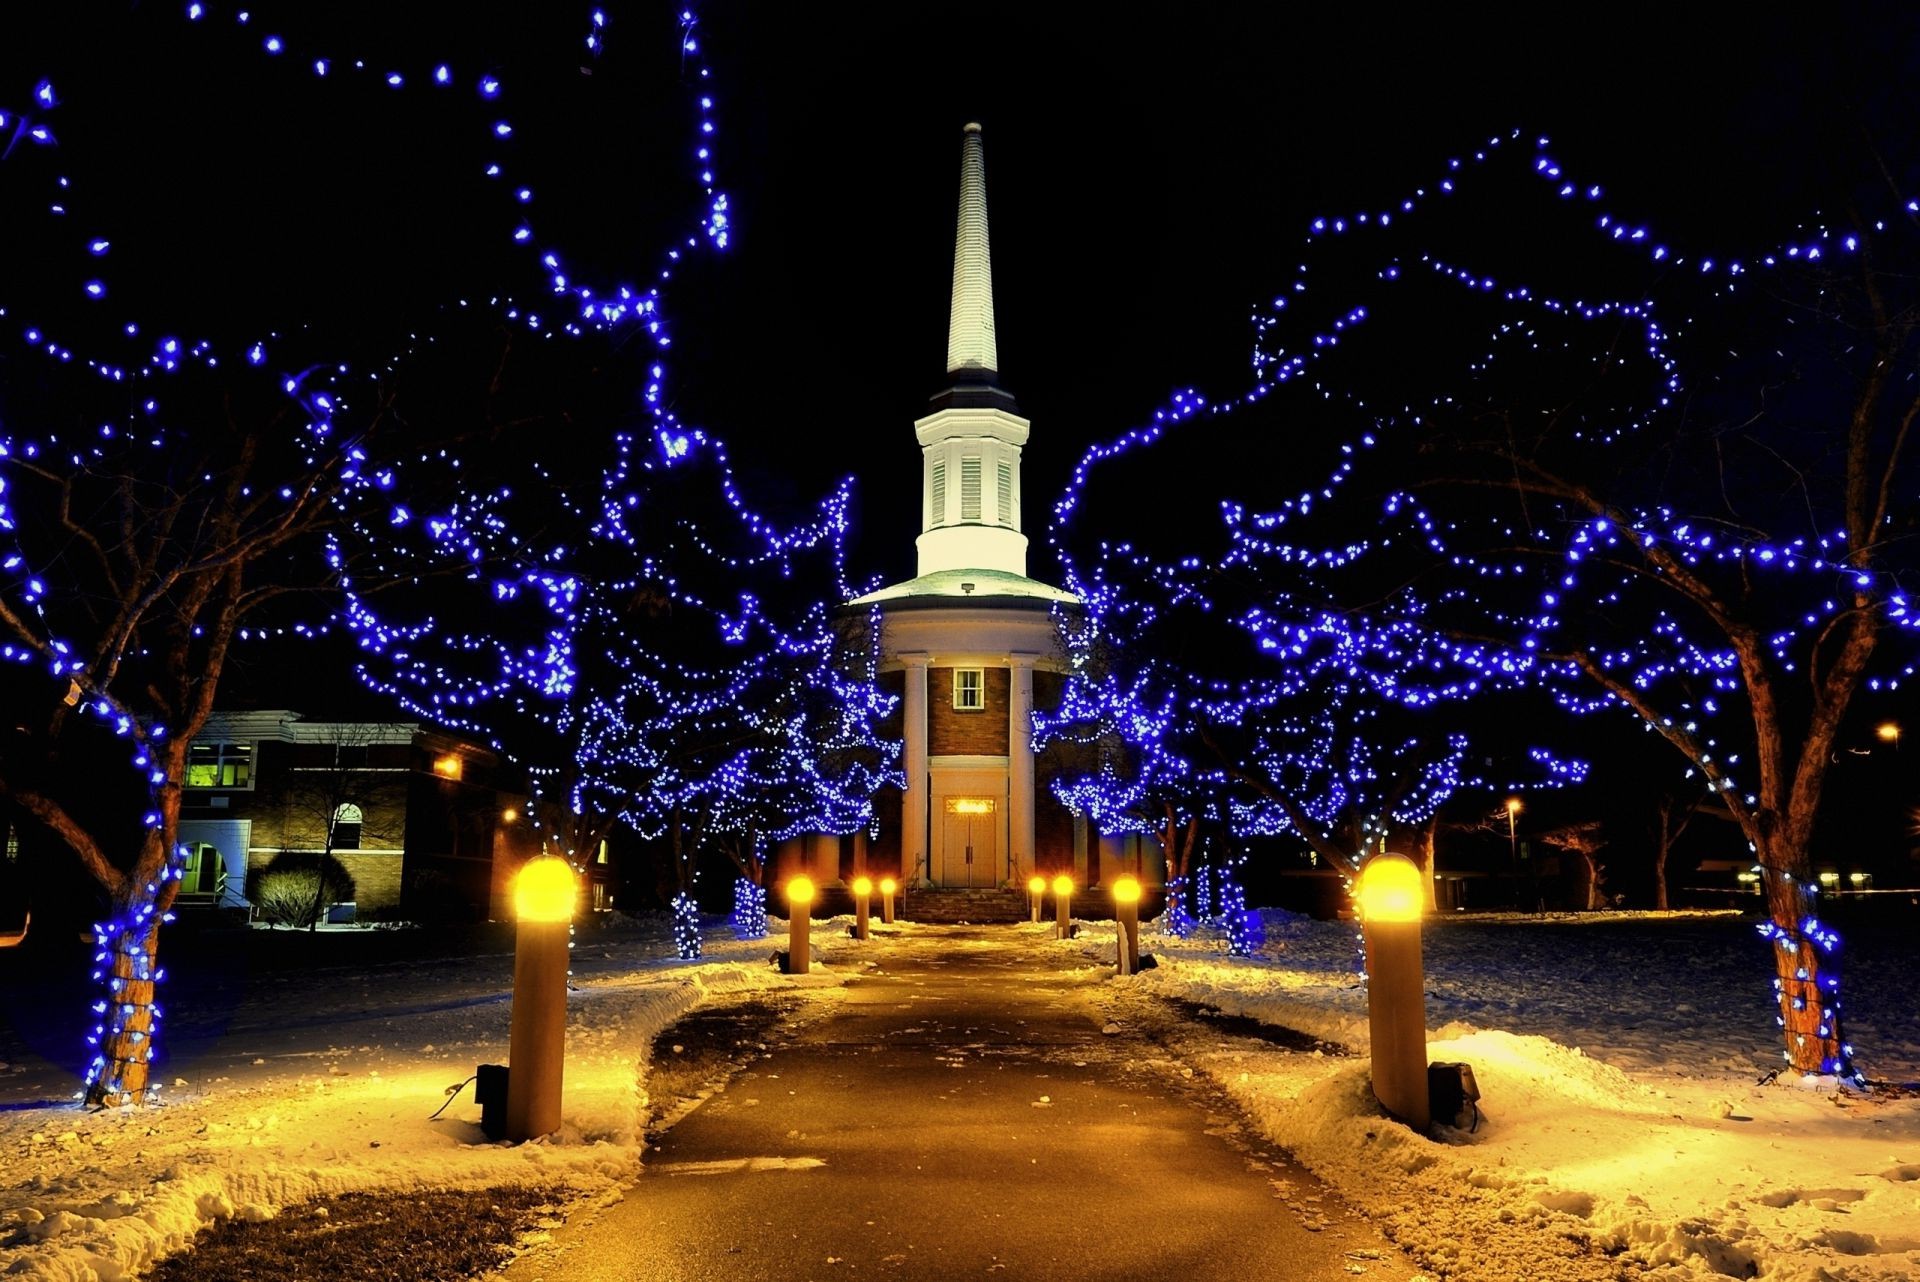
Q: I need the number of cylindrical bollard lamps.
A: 8